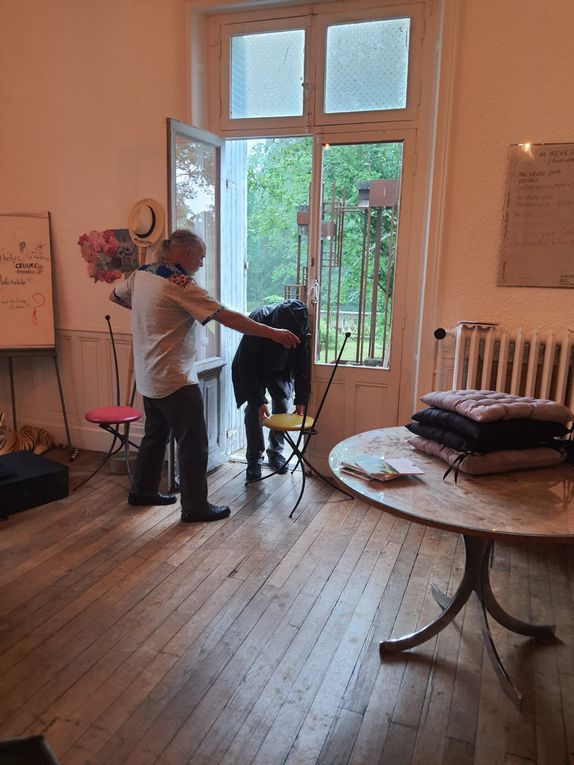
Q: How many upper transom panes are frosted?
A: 2